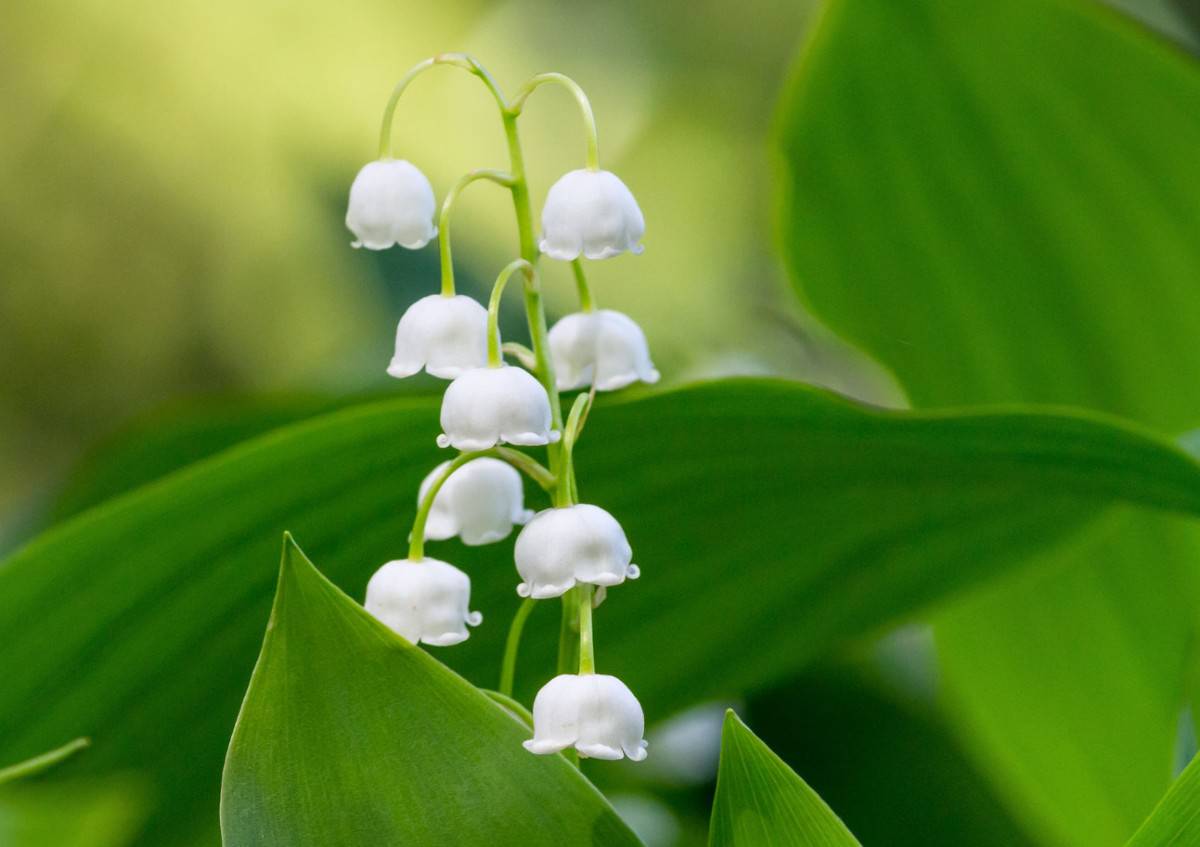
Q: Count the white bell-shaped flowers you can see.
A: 9